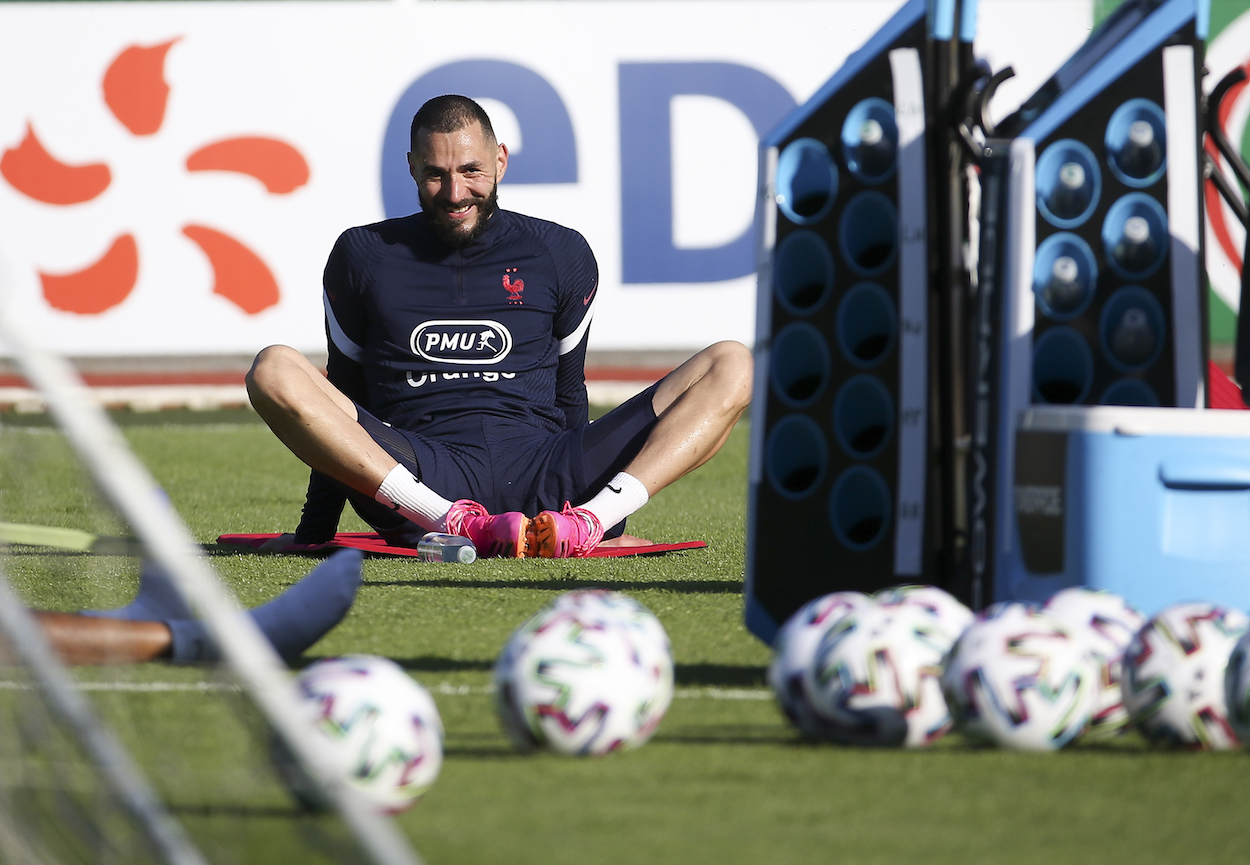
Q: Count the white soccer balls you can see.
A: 9